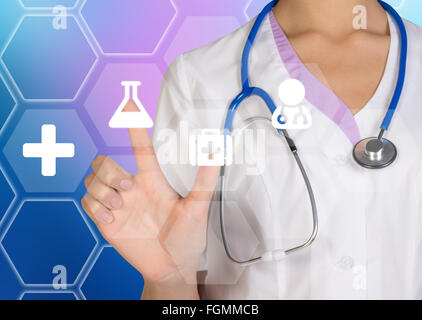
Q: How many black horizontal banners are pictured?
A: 1